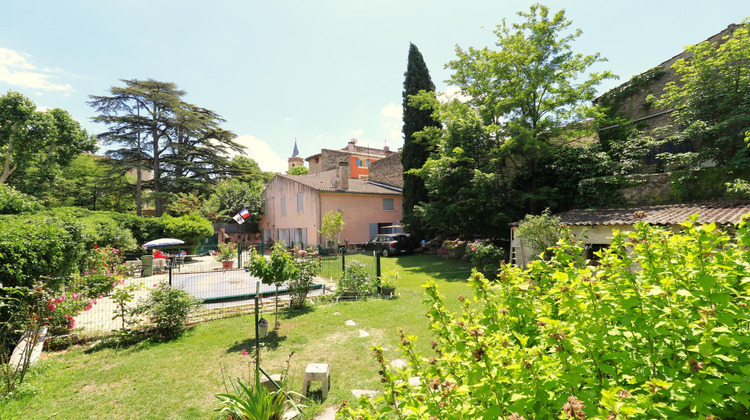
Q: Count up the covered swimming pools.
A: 1